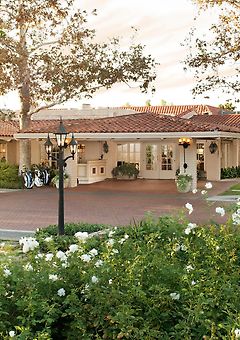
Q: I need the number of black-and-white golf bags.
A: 3